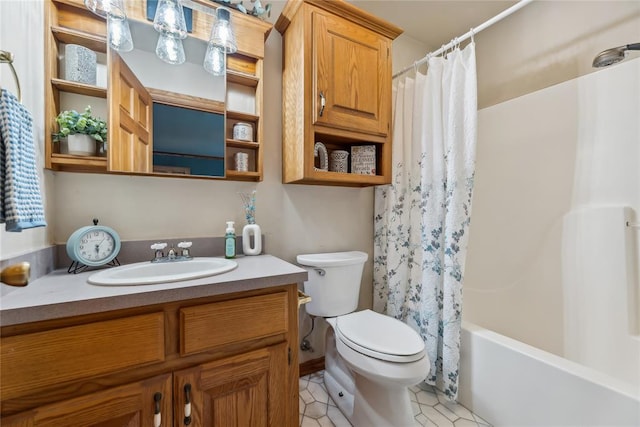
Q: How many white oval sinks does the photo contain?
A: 1